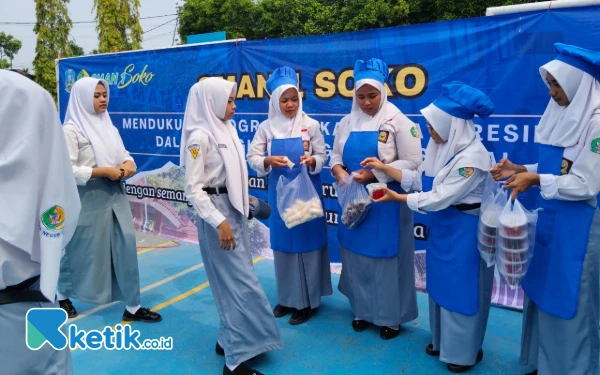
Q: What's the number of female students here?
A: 7